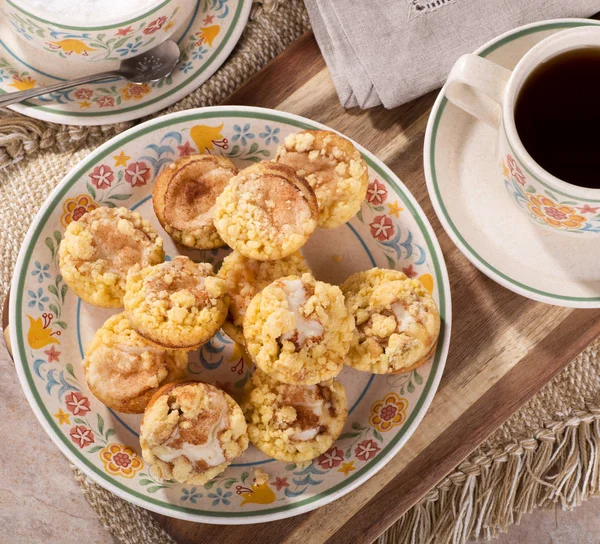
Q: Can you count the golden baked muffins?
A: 11